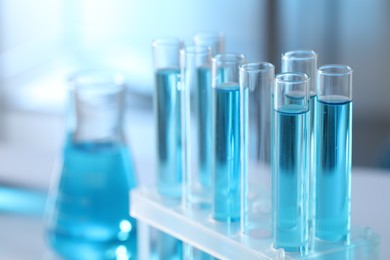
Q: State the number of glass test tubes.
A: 8